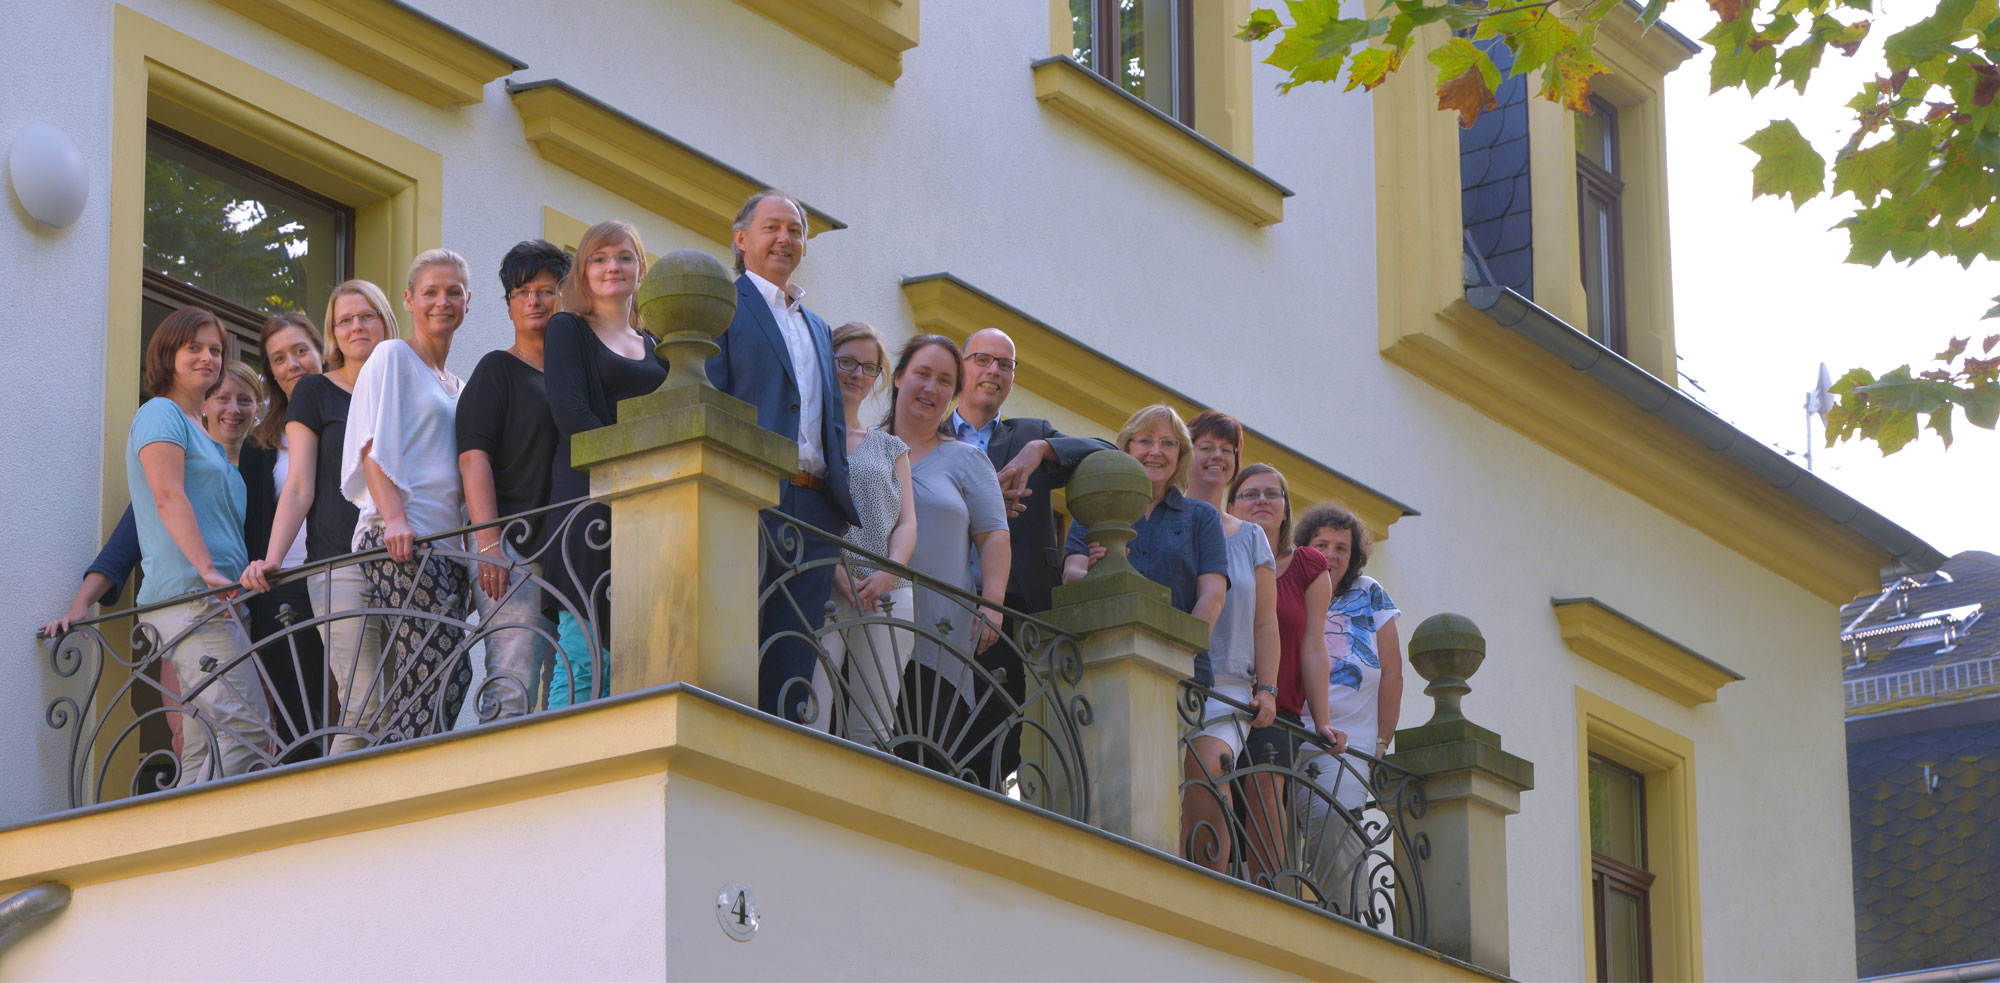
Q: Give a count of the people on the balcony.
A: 15